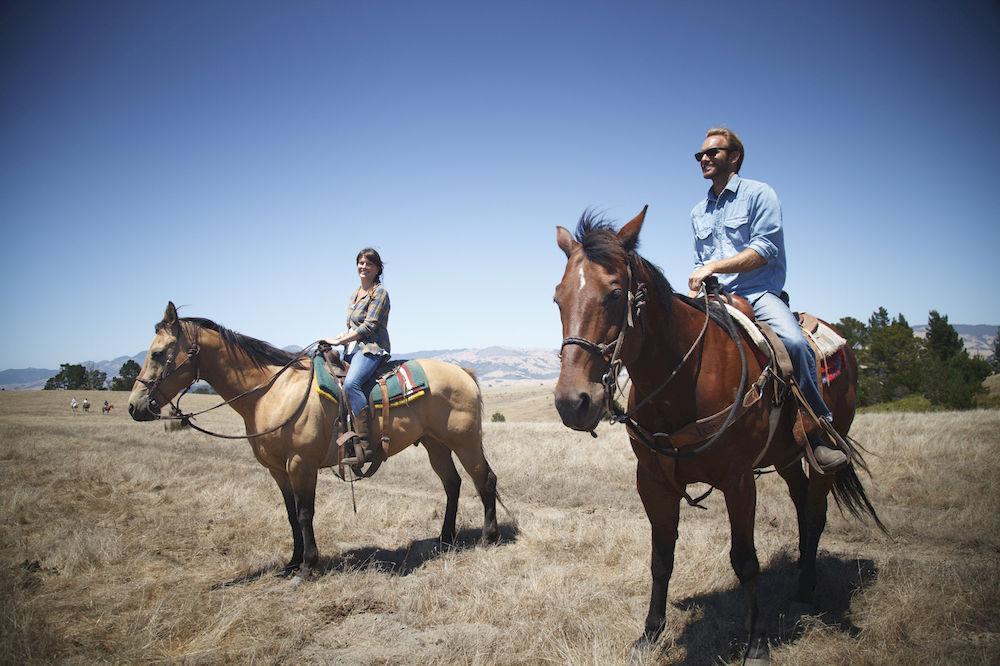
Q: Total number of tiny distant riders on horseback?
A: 3